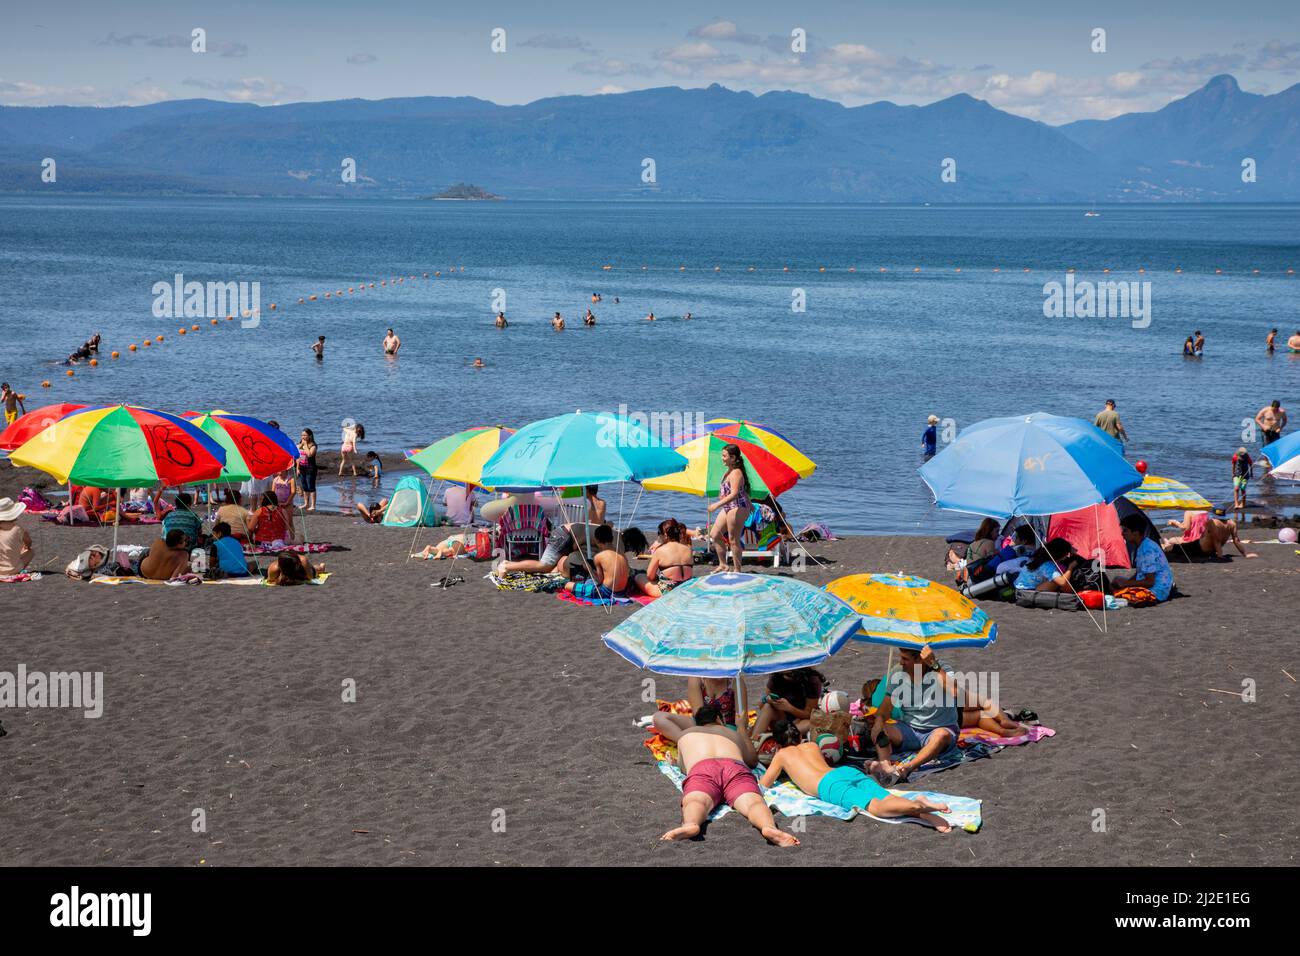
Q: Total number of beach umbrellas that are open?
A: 12